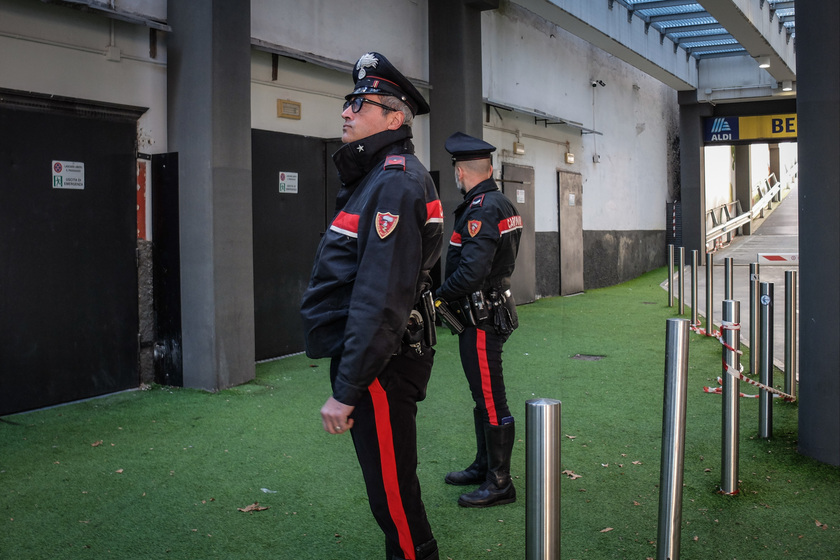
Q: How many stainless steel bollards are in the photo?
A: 11